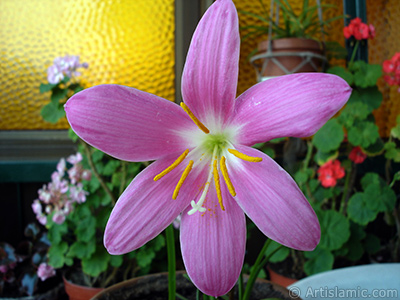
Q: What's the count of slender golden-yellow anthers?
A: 6